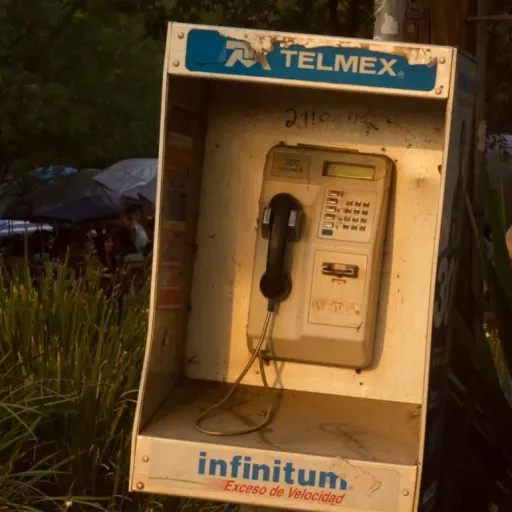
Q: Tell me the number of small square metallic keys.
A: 12